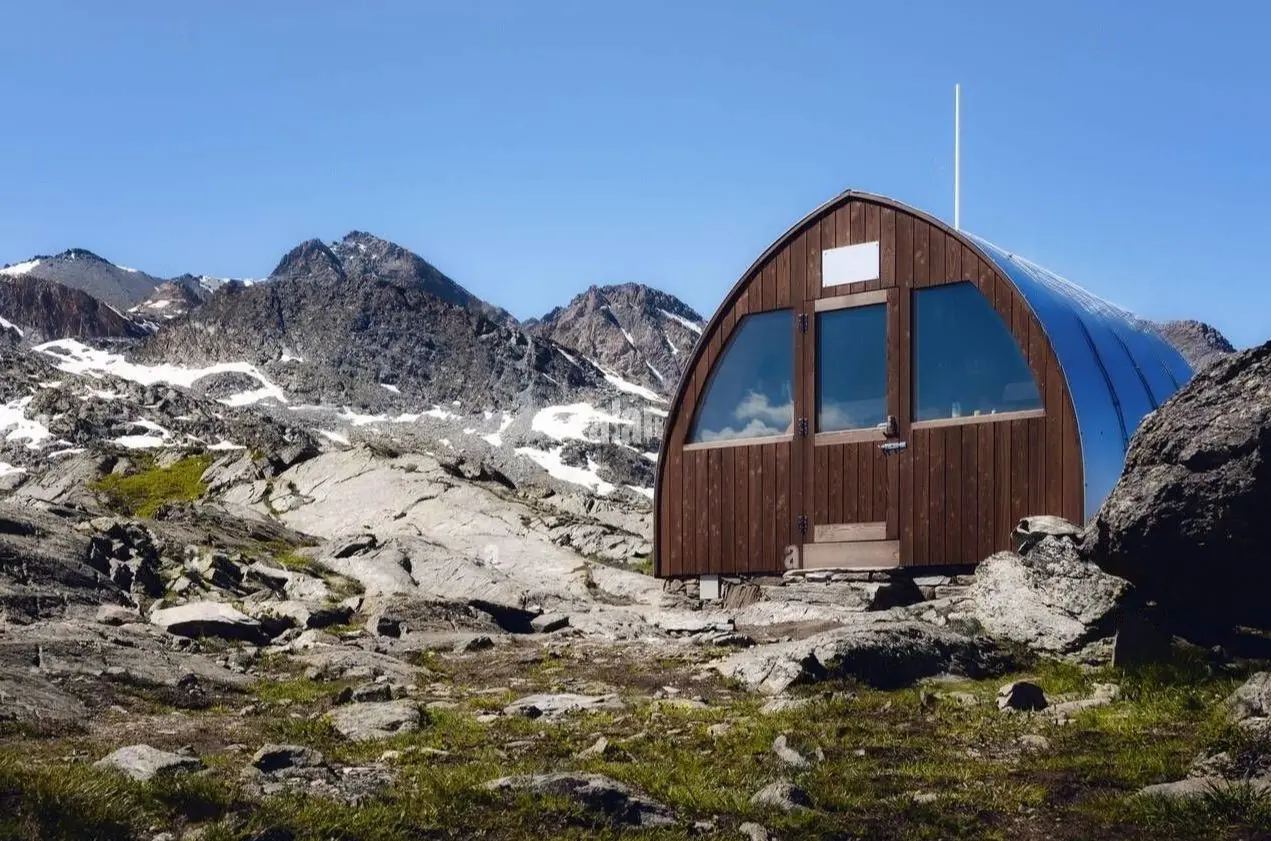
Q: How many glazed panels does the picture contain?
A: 3